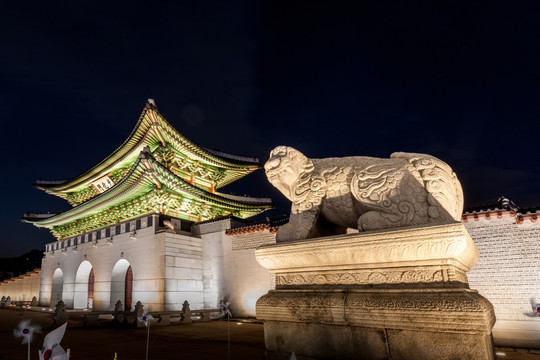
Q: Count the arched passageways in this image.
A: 3